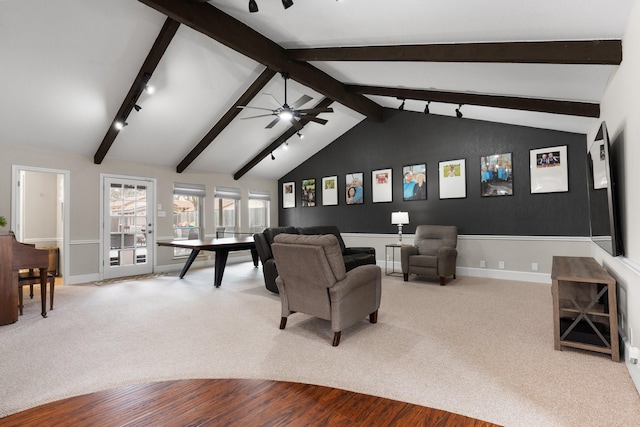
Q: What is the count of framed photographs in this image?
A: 9